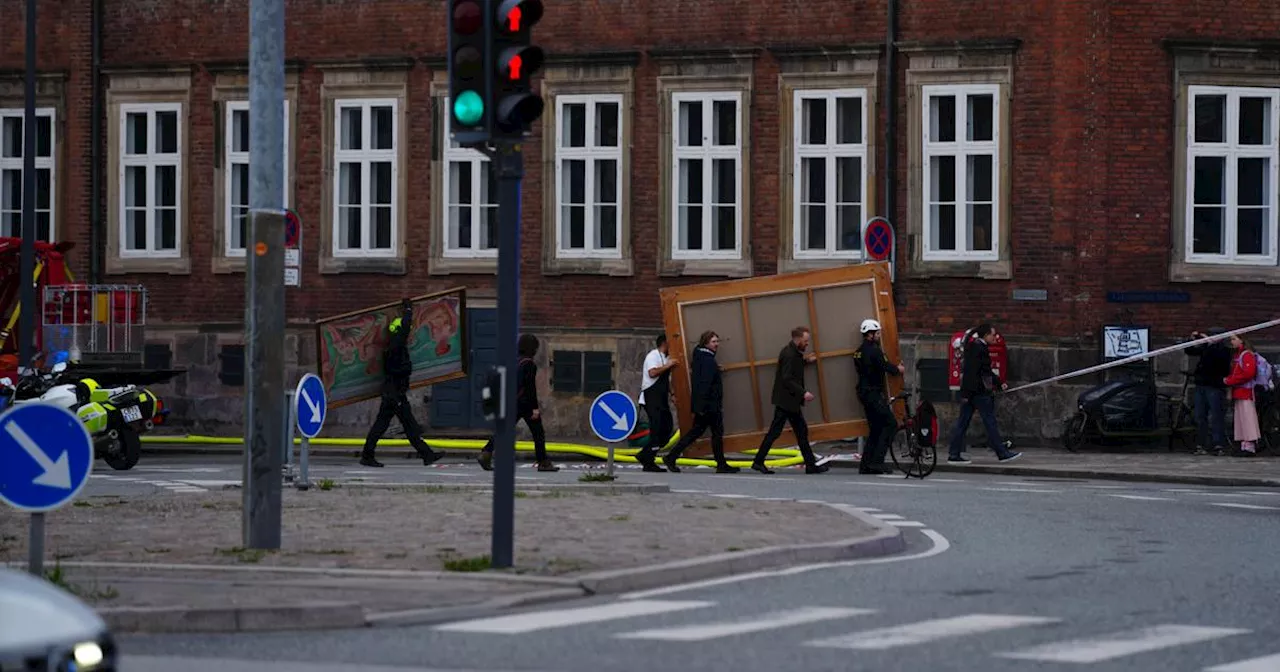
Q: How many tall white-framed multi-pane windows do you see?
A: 10